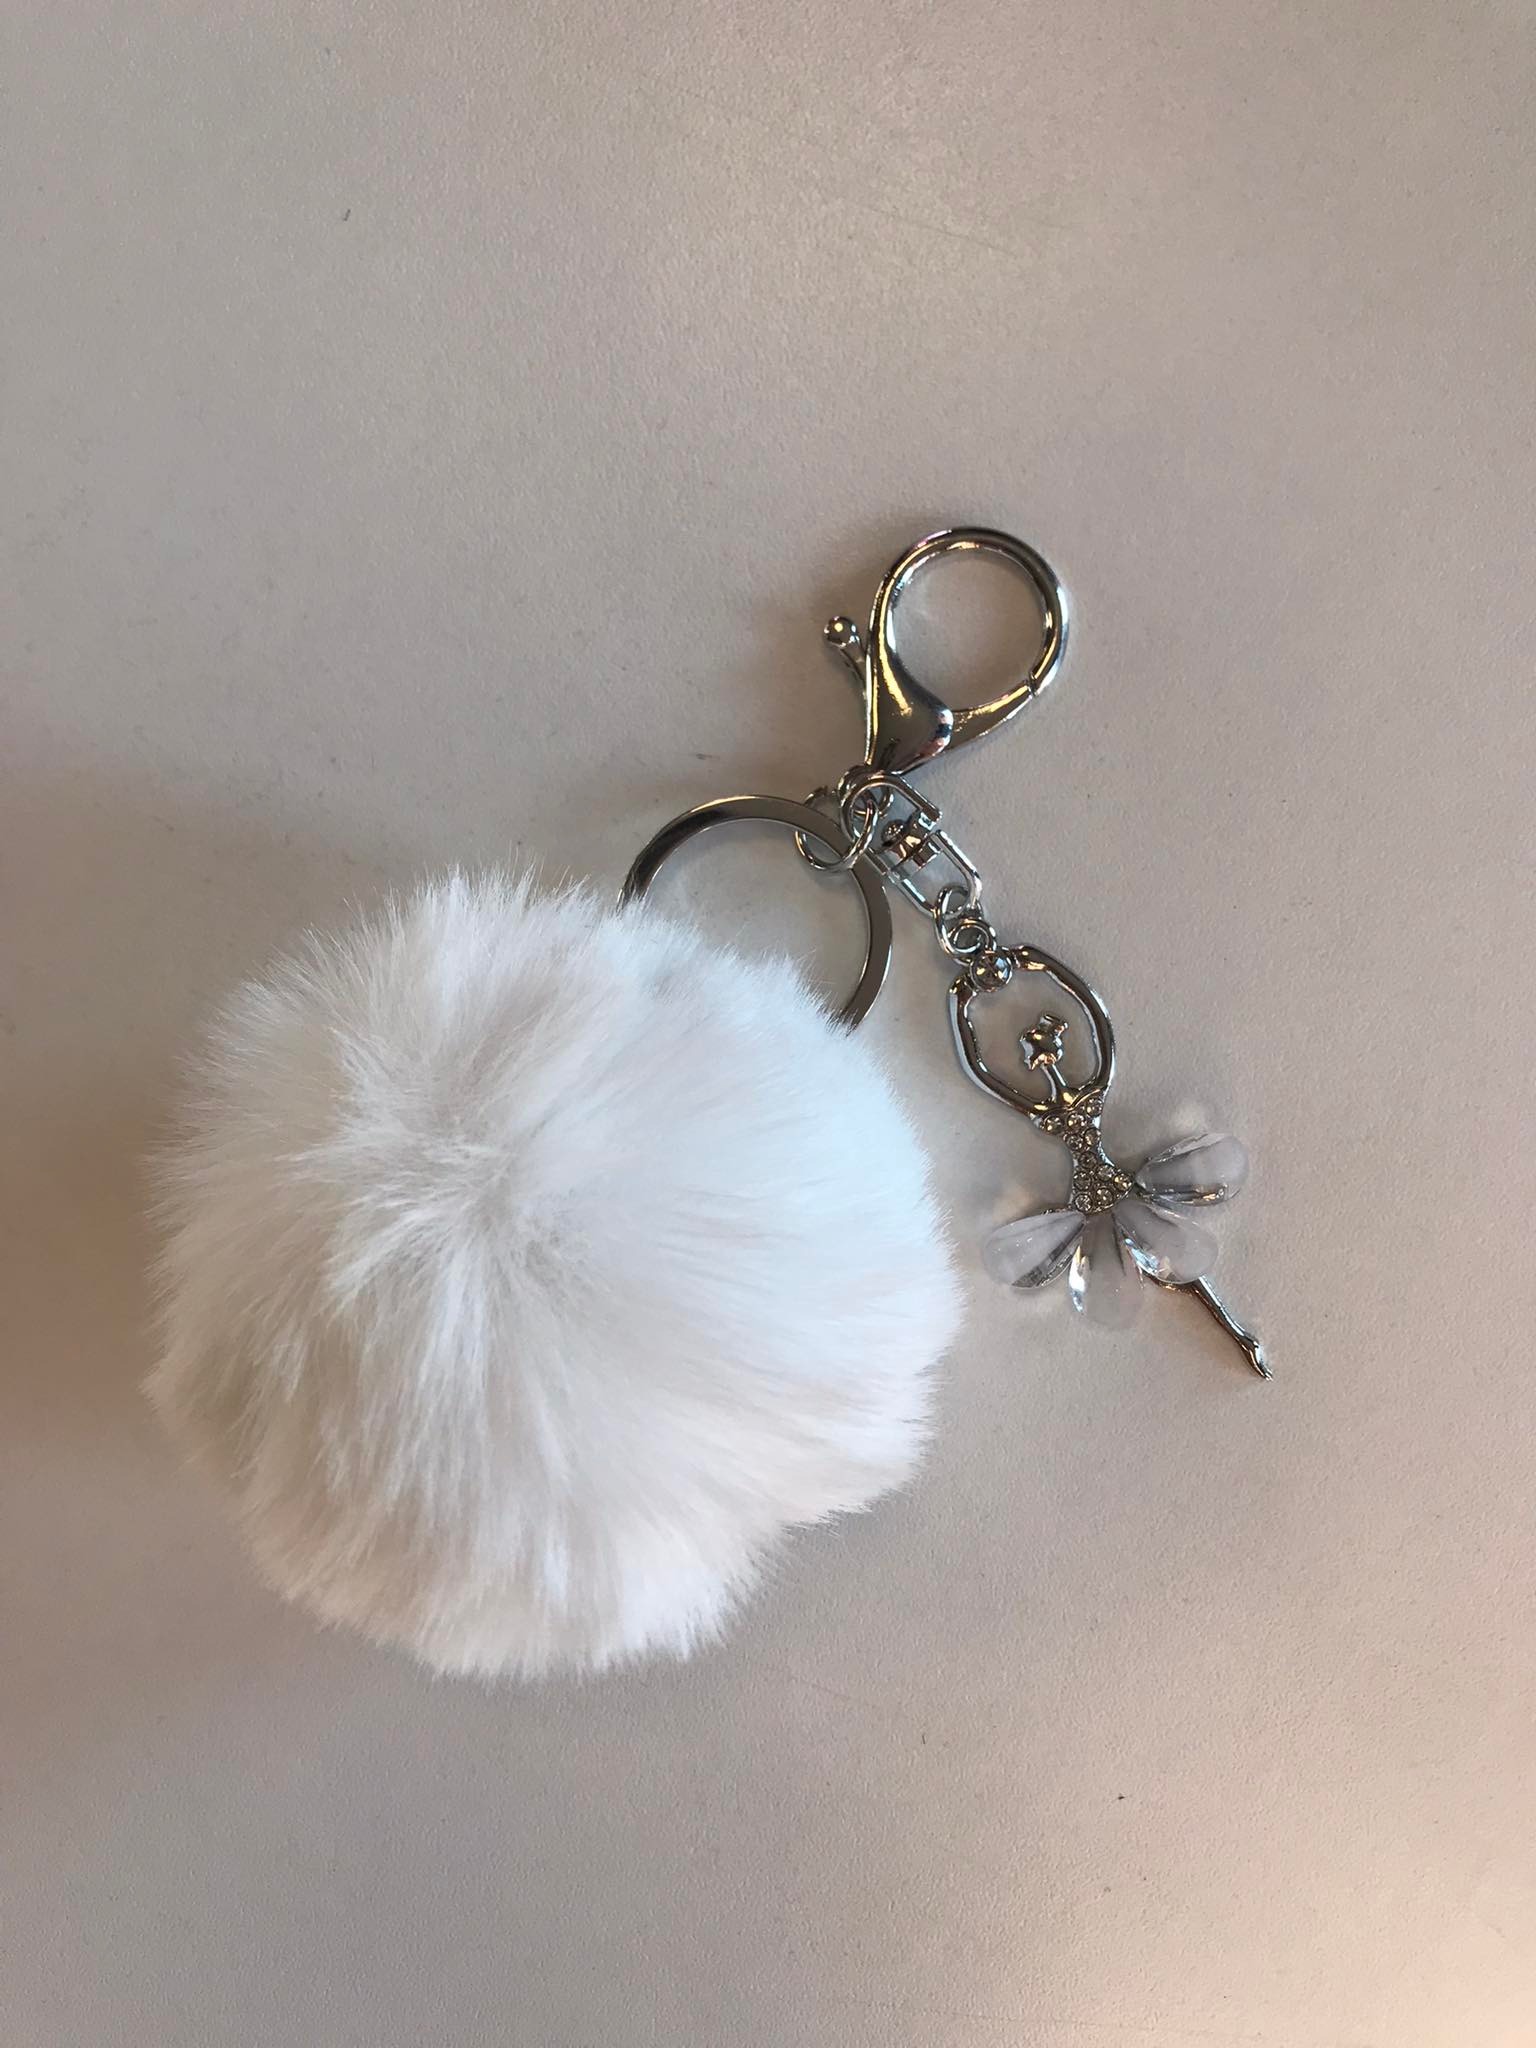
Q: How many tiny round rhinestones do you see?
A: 11